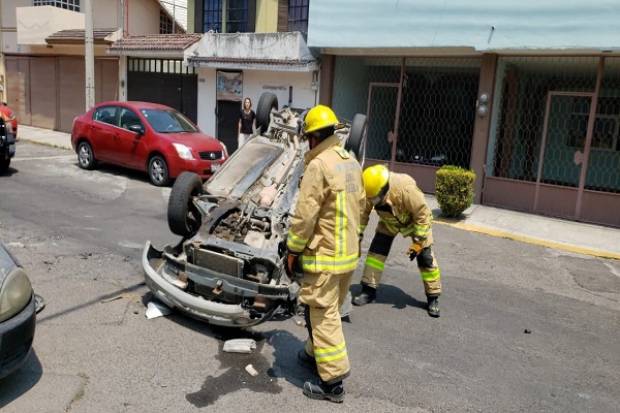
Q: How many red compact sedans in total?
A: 1